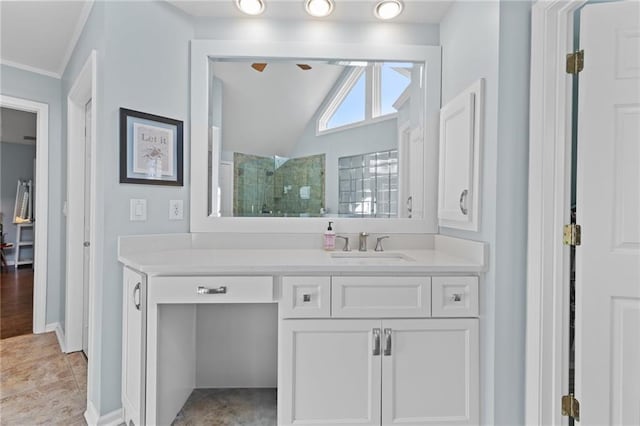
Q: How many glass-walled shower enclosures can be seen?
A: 1